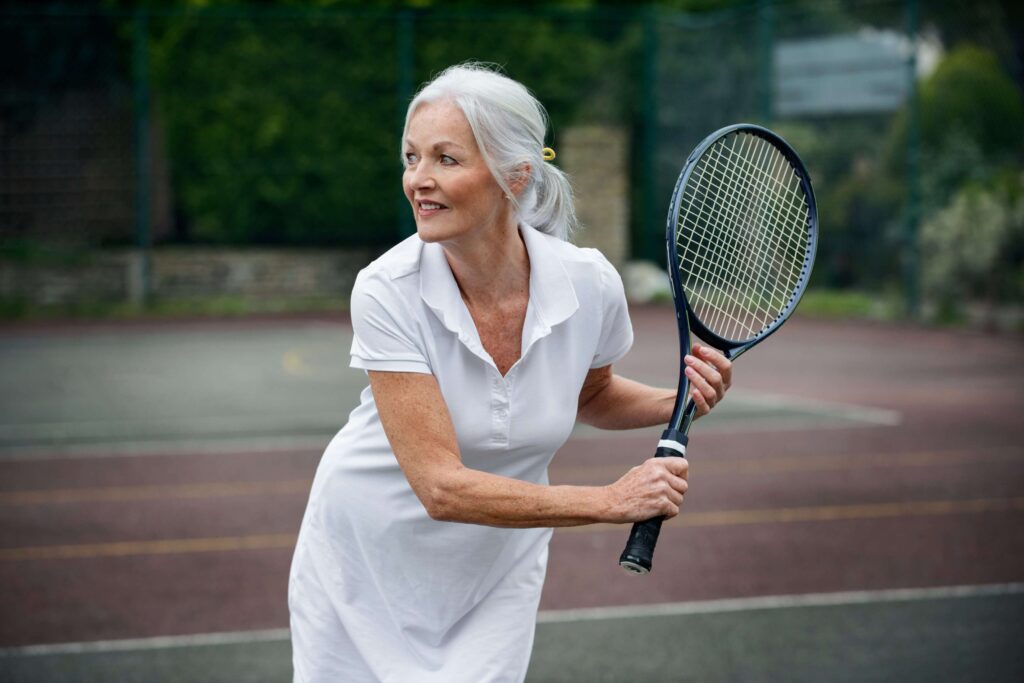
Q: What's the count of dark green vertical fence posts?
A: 5